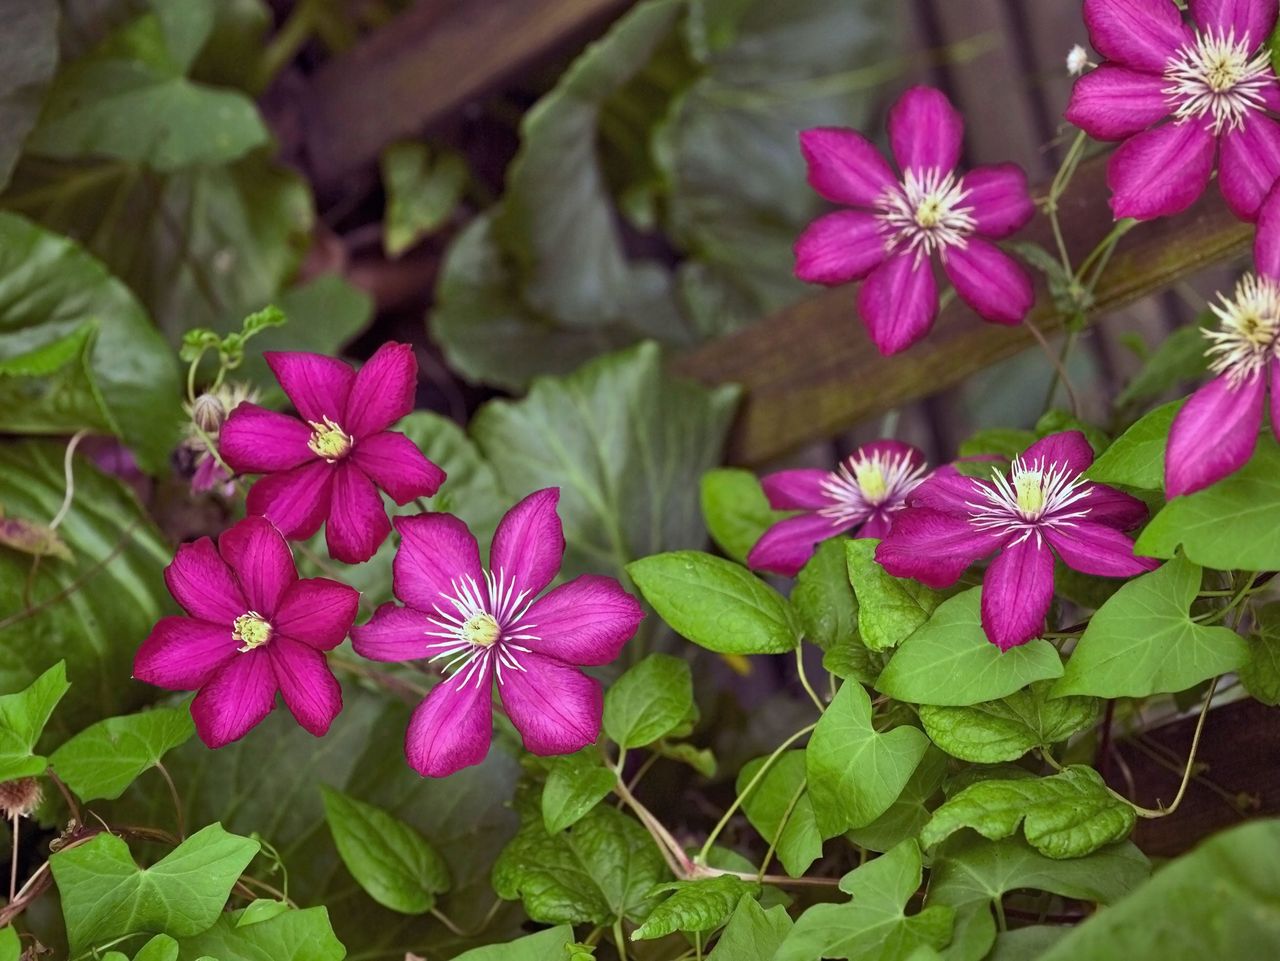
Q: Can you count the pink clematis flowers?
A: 8